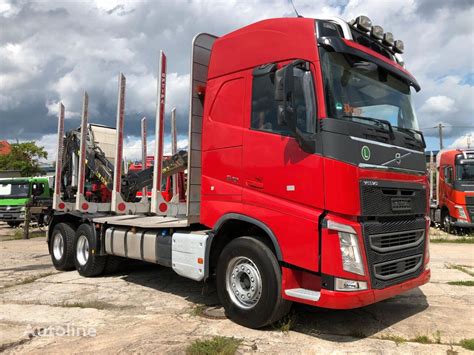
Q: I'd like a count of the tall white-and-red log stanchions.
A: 6